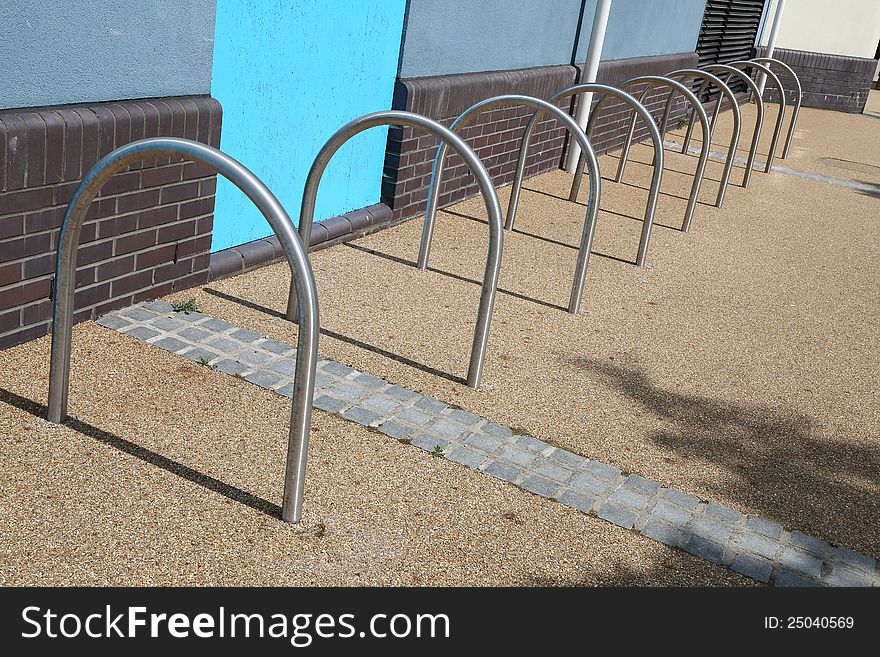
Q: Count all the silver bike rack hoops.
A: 9